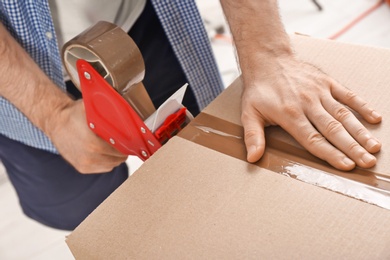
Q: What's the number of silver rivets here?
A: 5